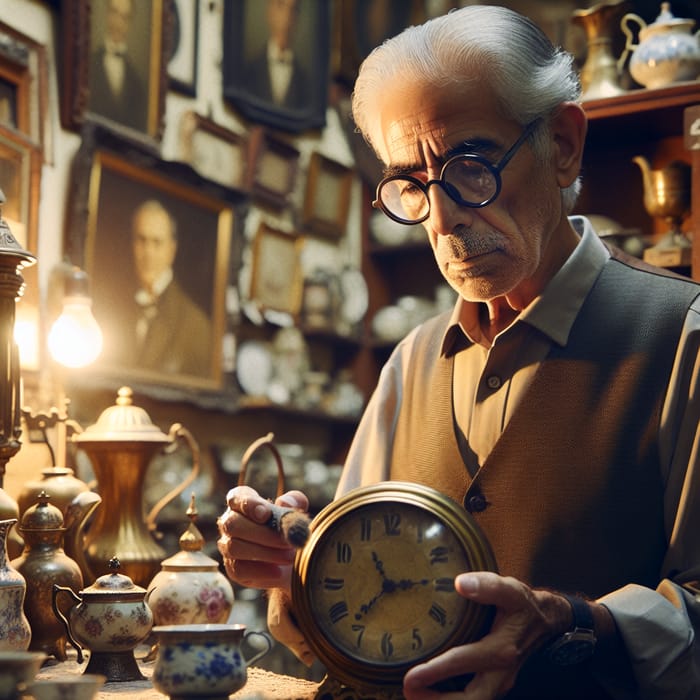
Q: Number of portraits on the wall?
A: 3